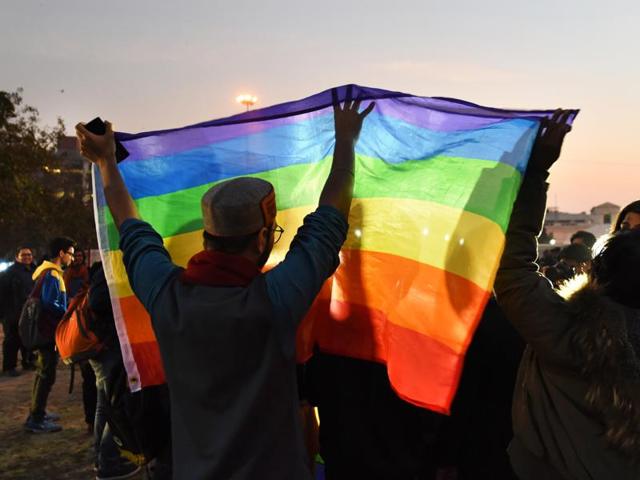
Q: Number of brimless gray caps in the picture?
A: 1